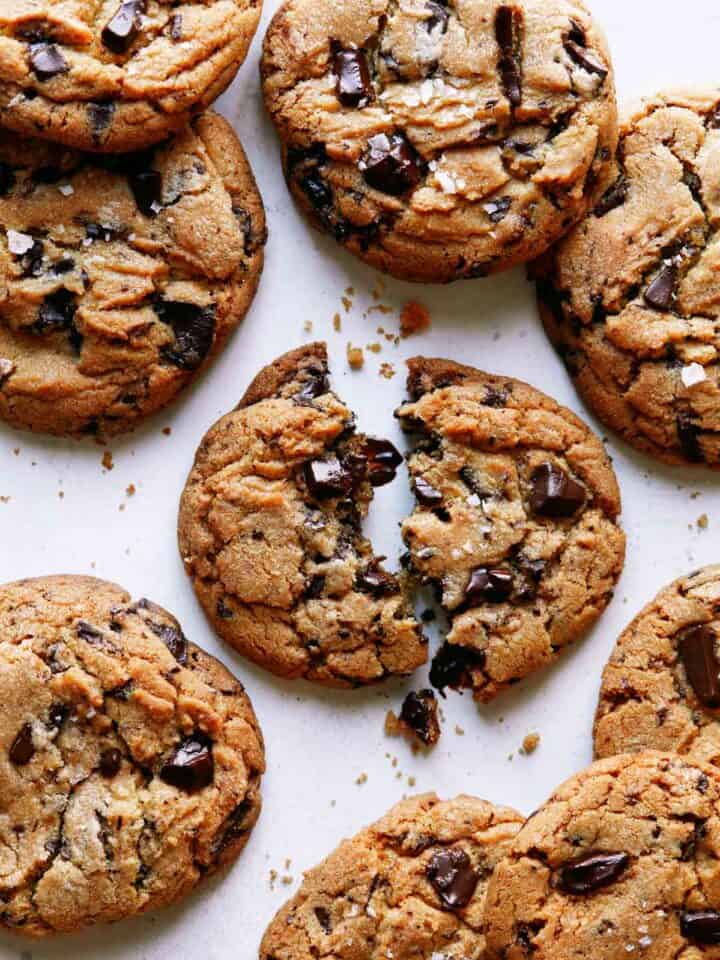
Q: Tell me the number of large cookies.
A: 9